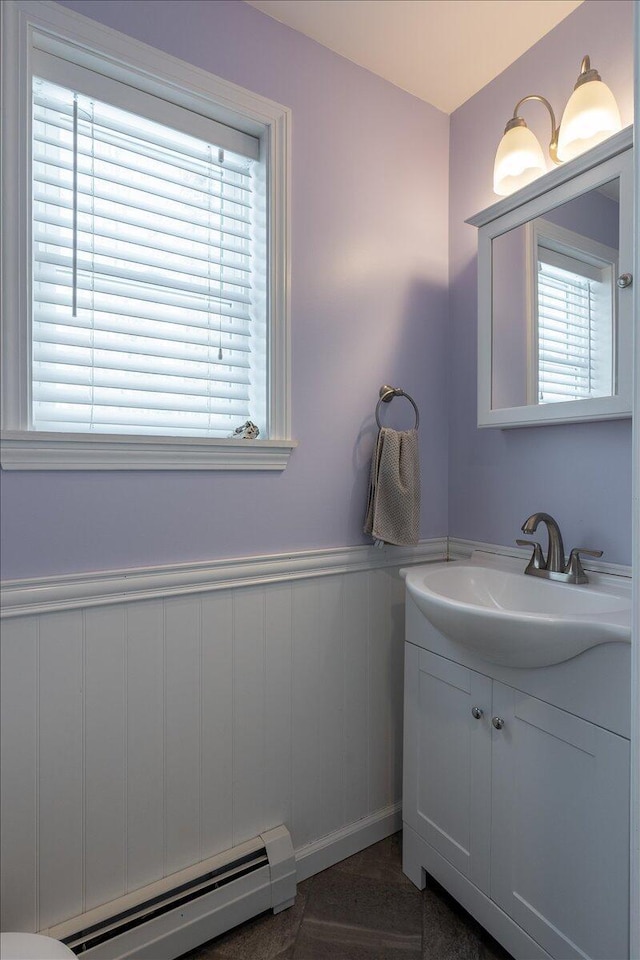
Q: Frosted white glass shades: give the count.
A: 2